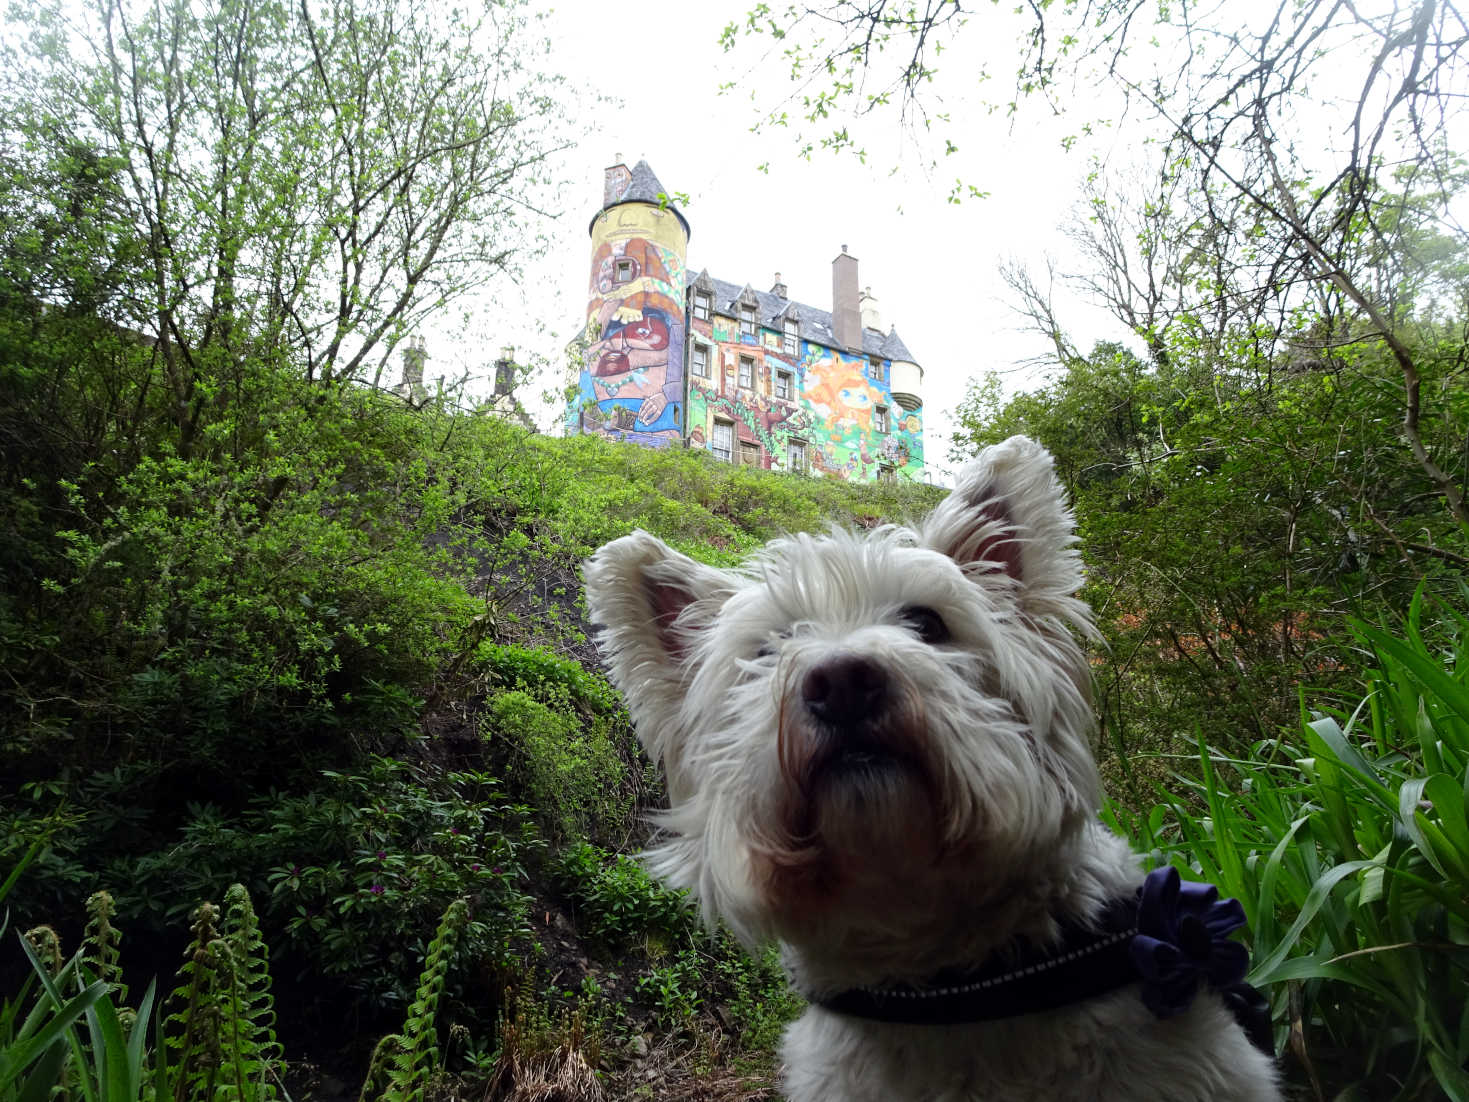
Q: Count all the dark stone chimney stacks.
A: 2